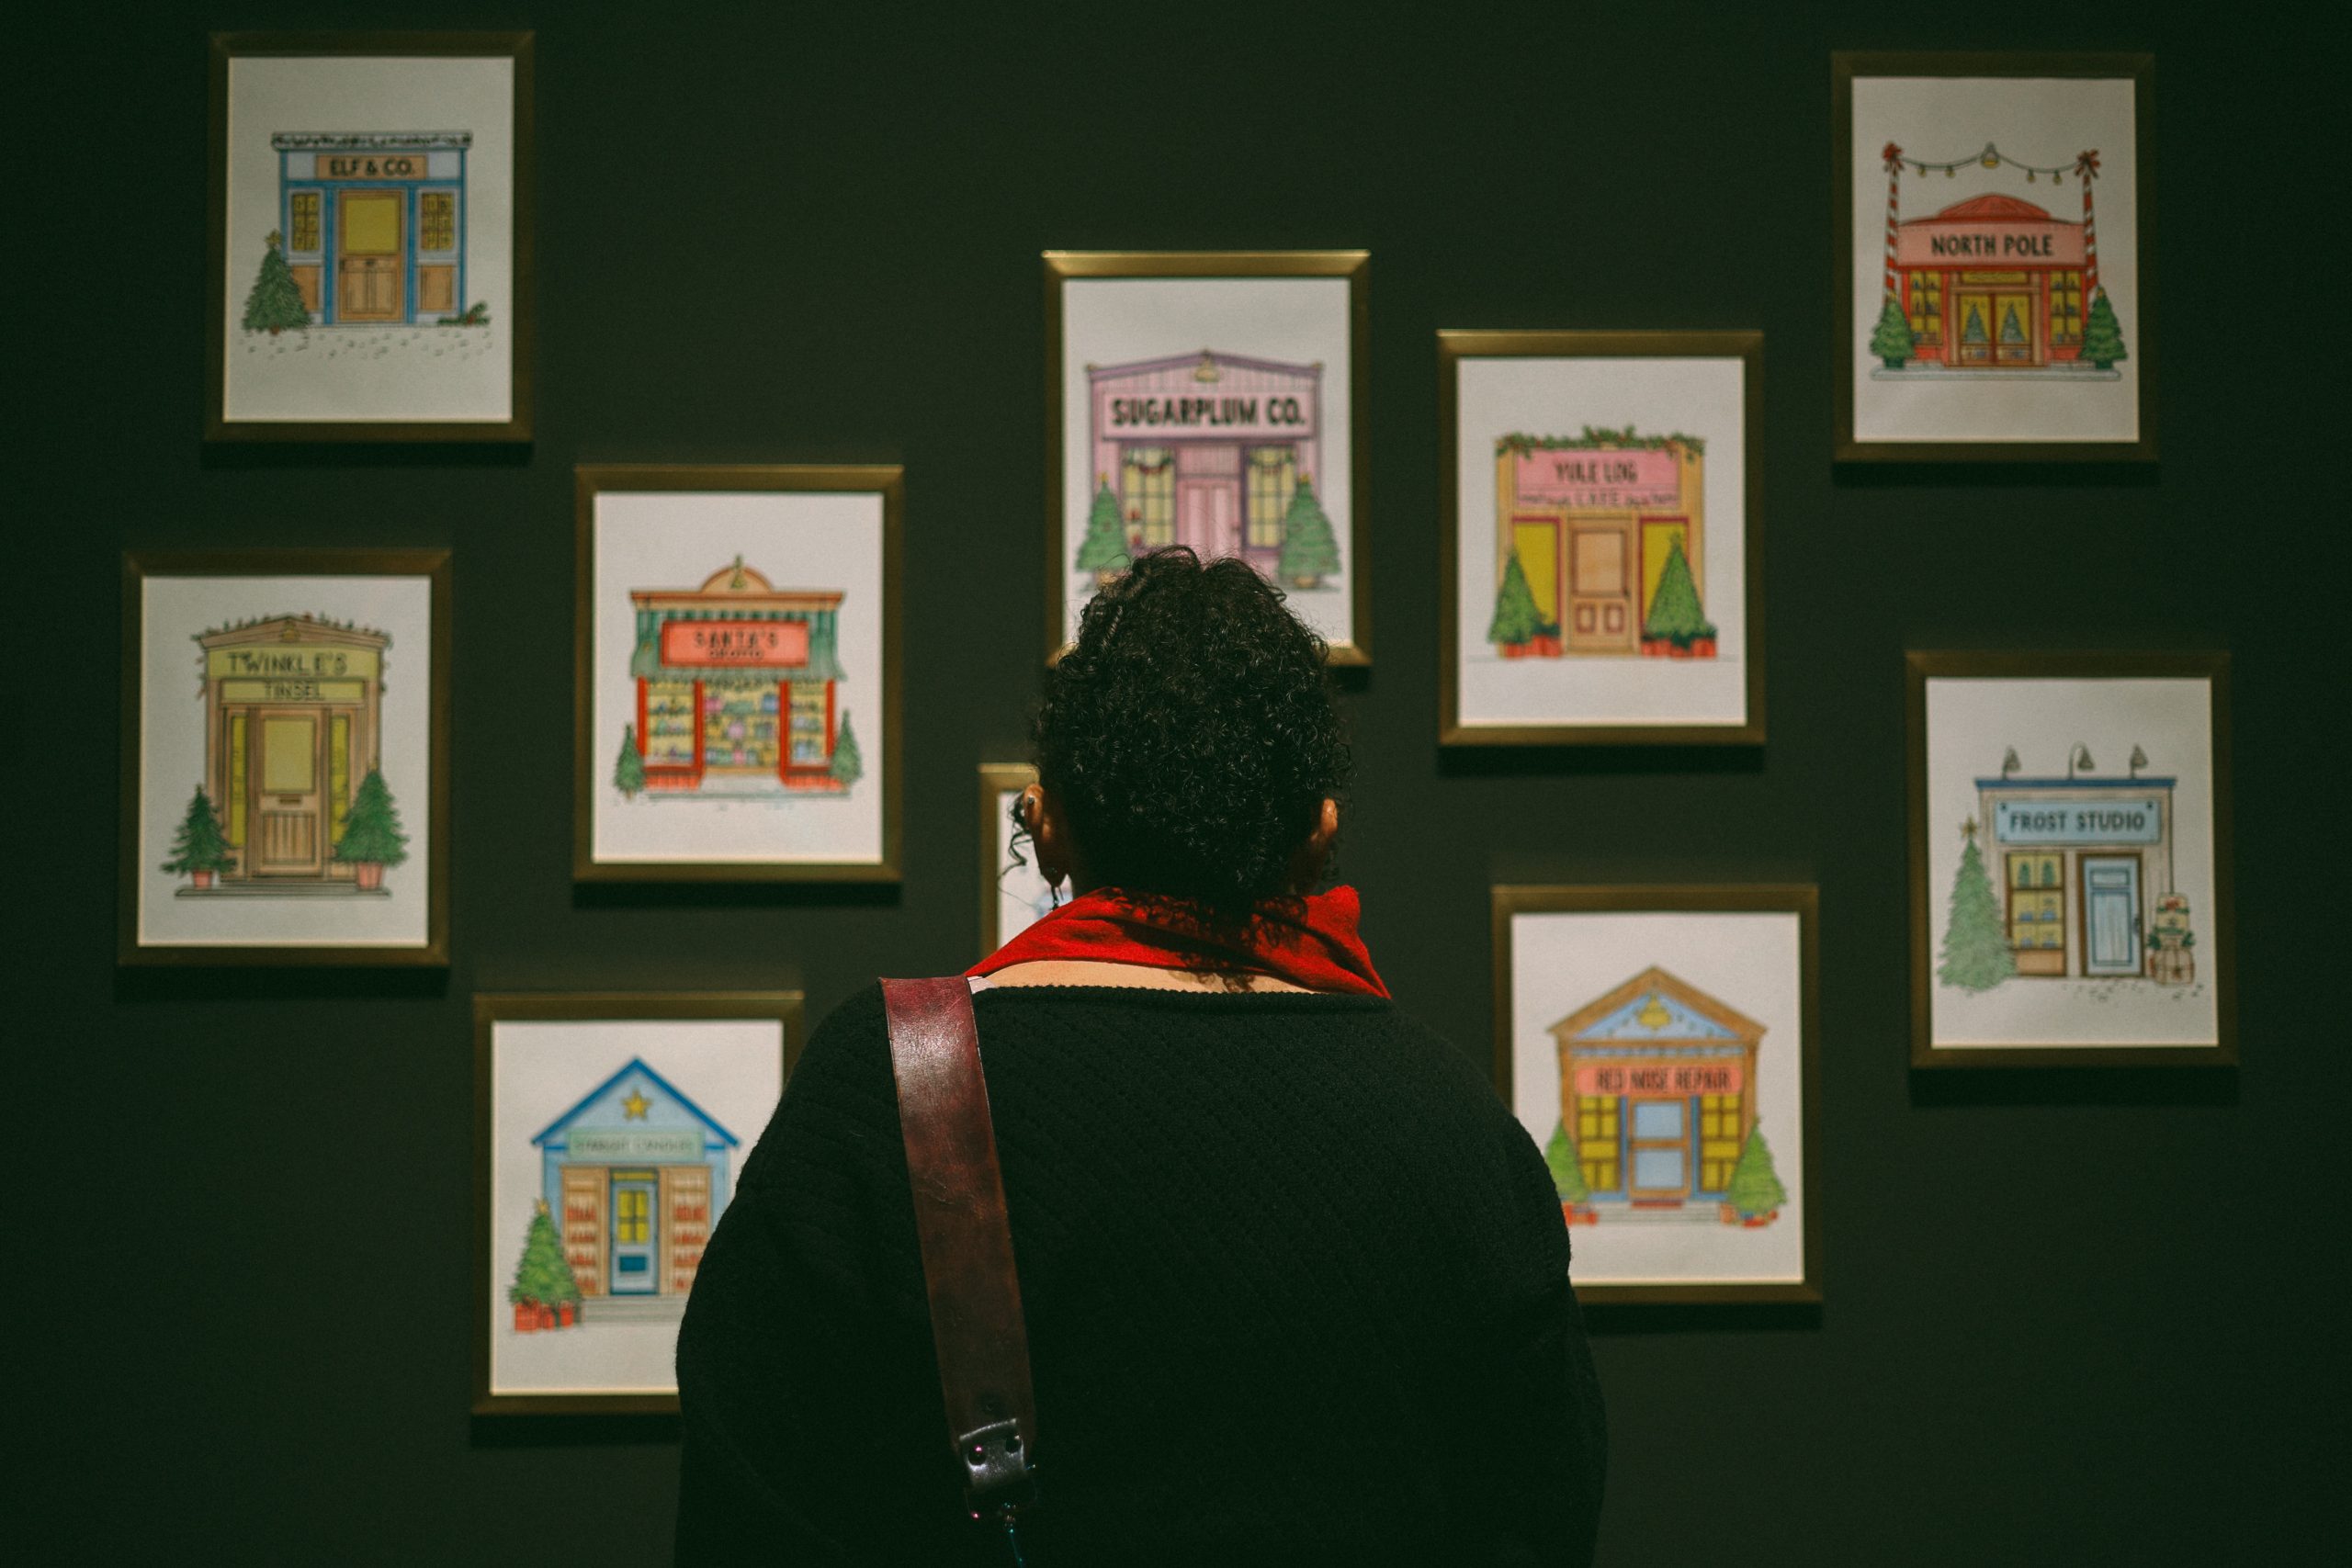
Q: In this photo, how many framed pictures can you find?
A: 10